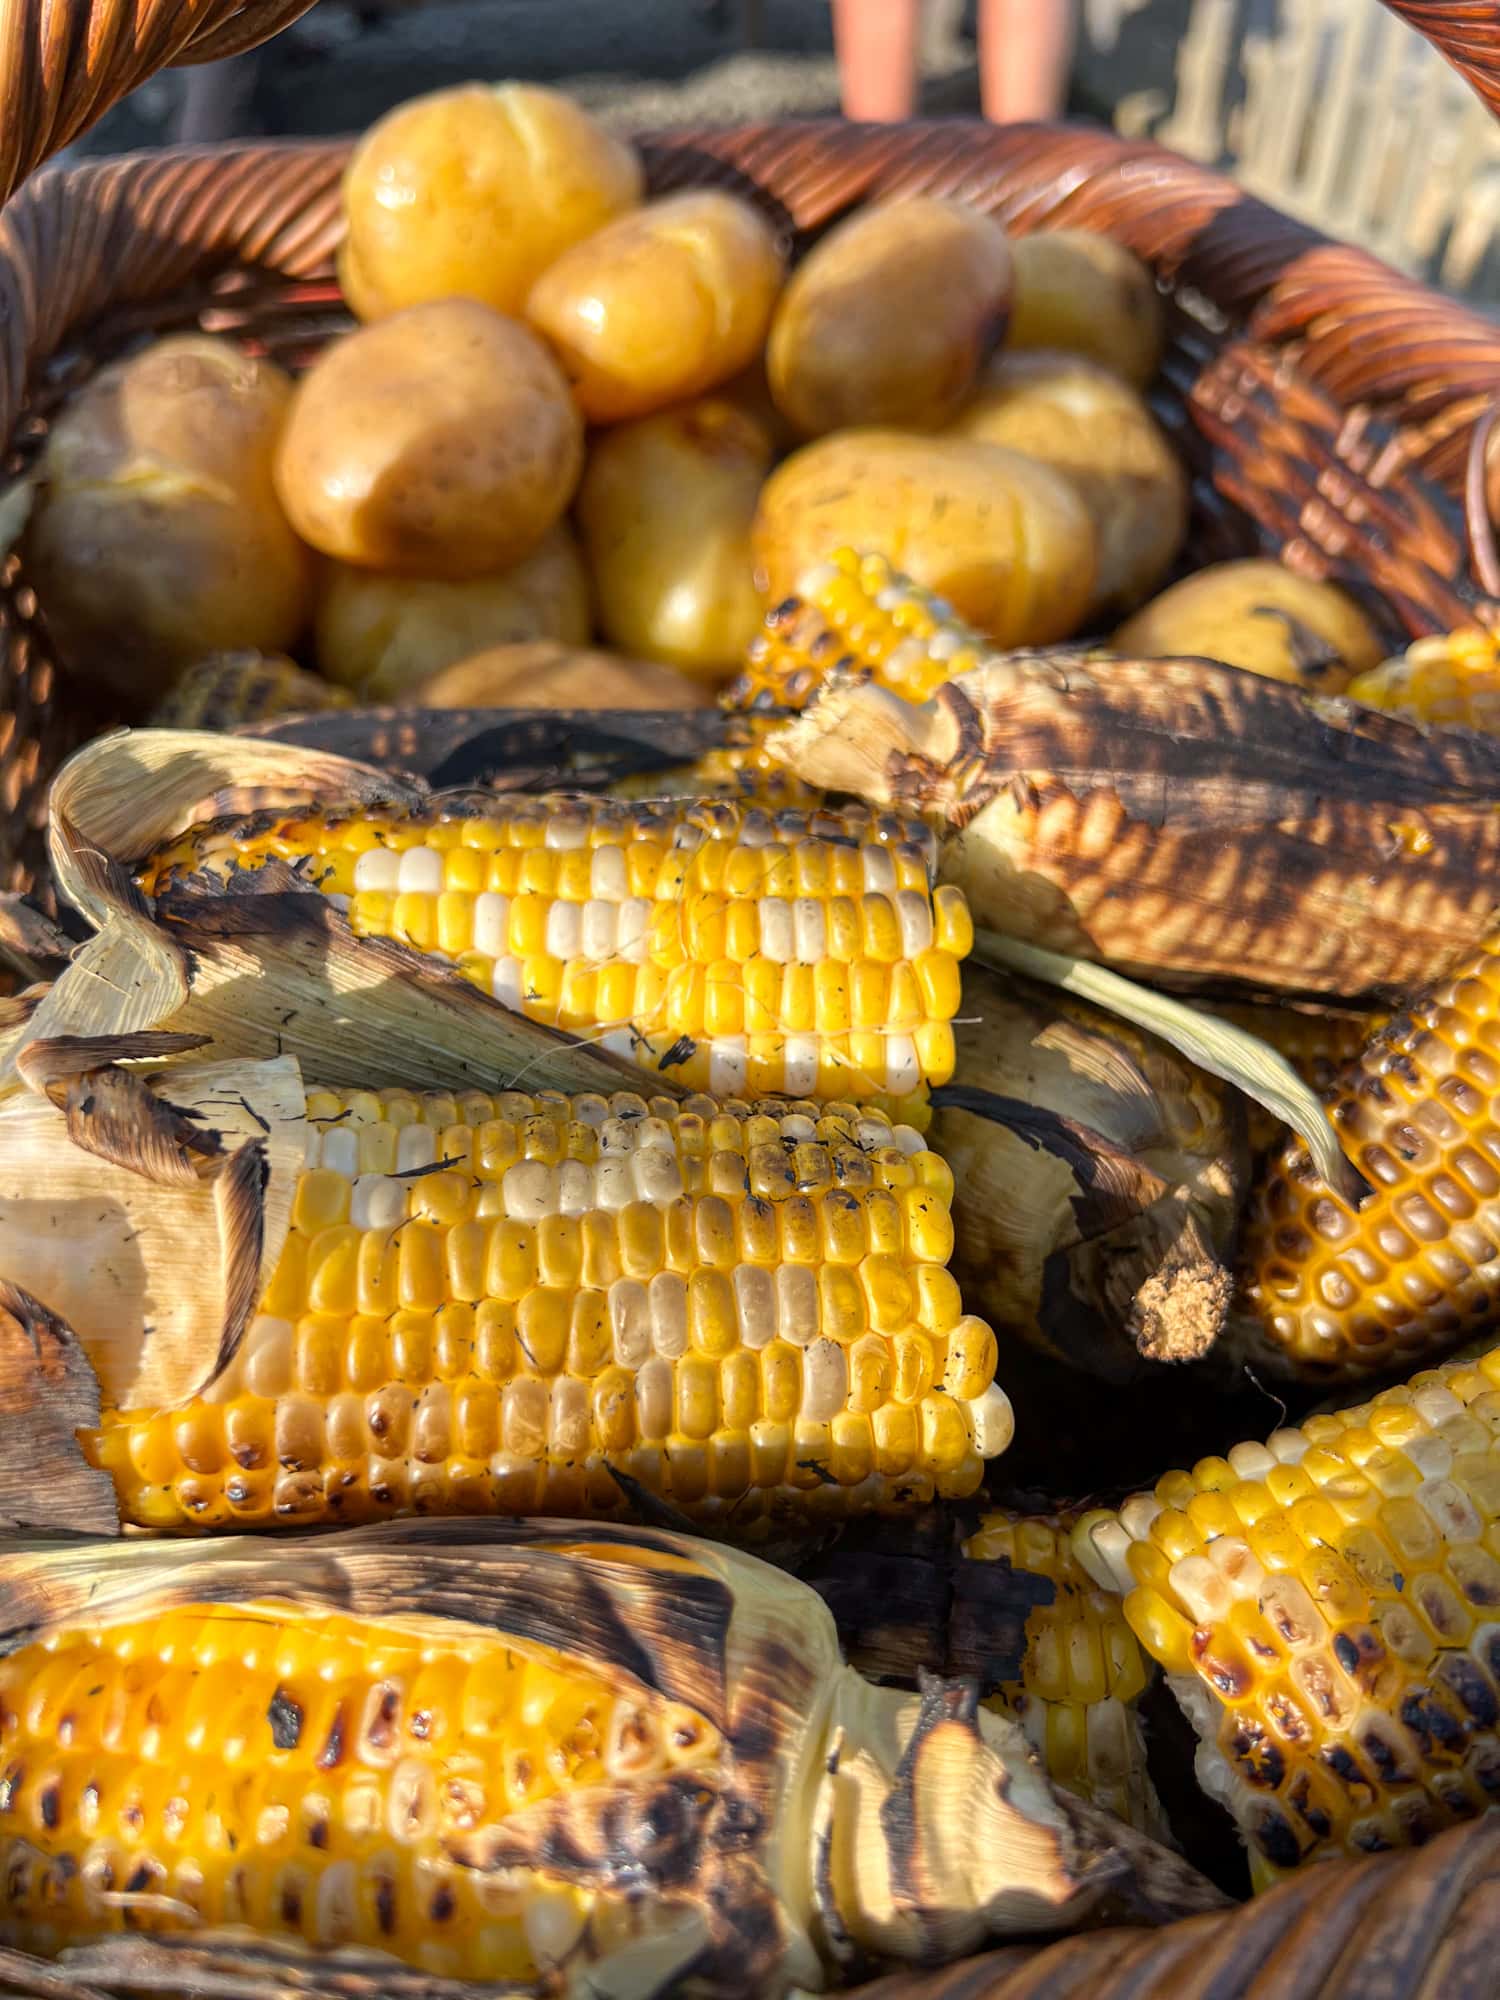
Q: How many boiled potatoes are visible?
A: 12